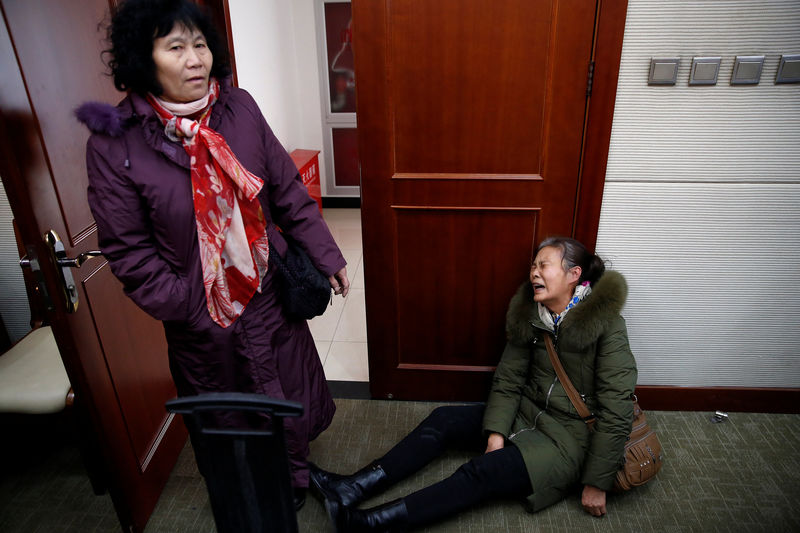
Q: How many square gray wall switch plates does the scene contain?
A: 4